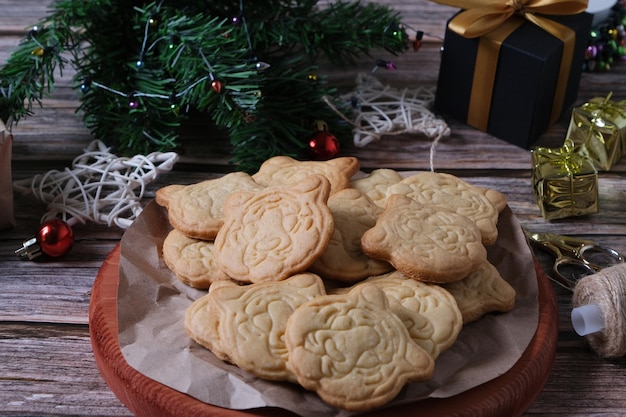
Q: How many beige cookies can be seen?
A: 13